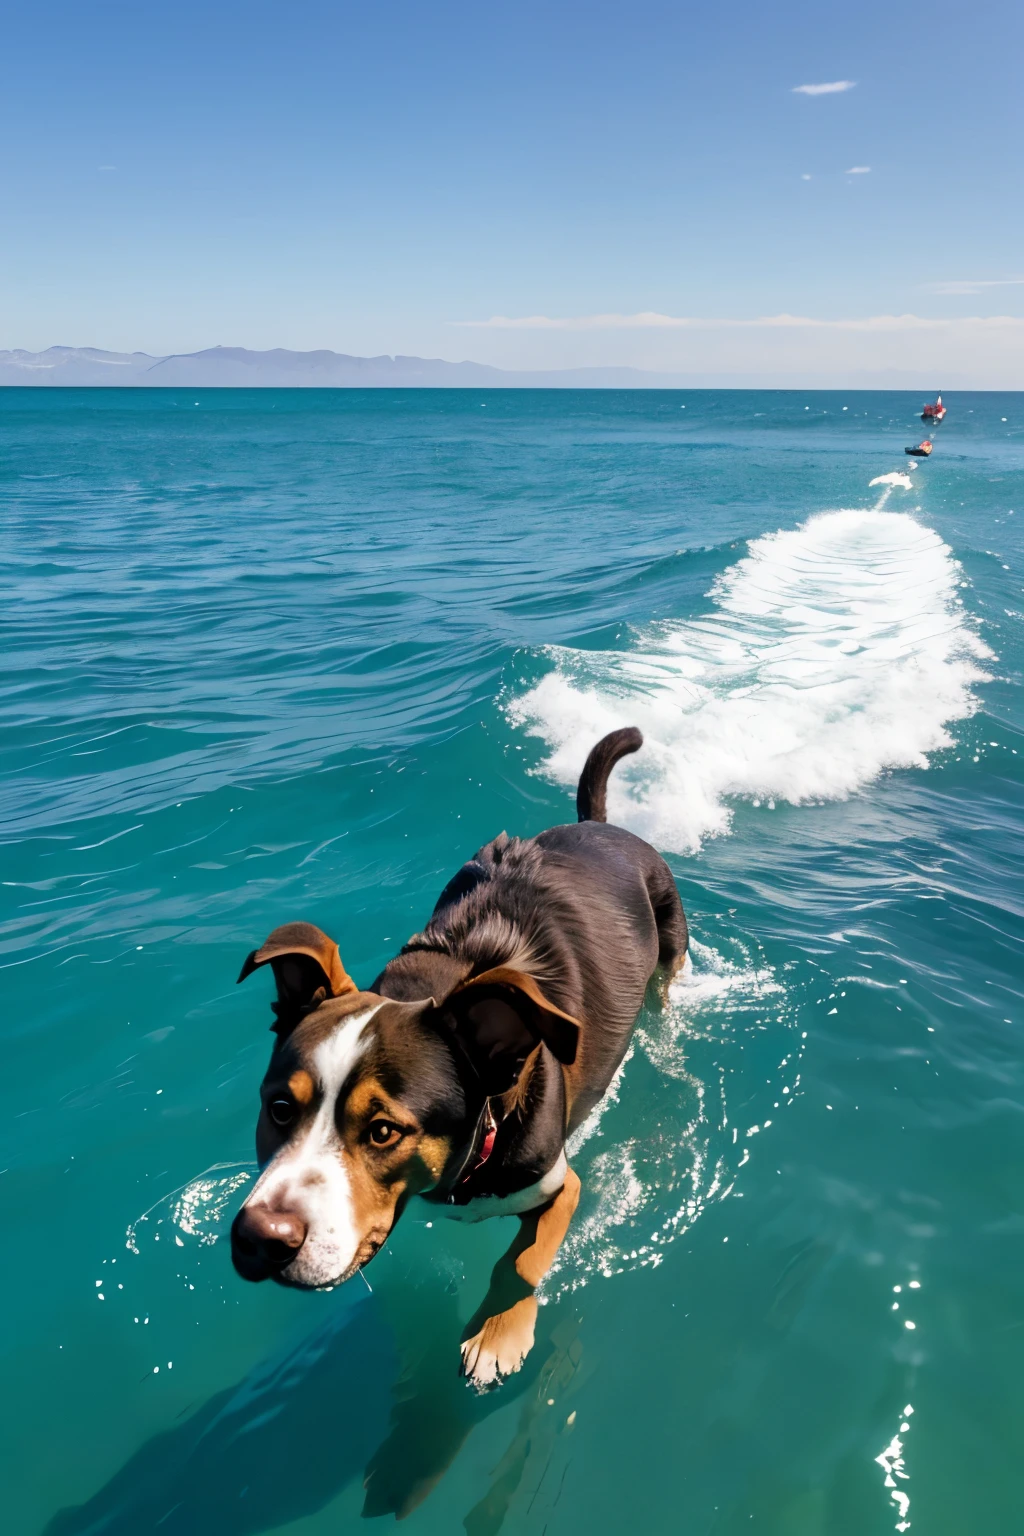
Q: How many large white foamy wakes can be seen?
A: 1